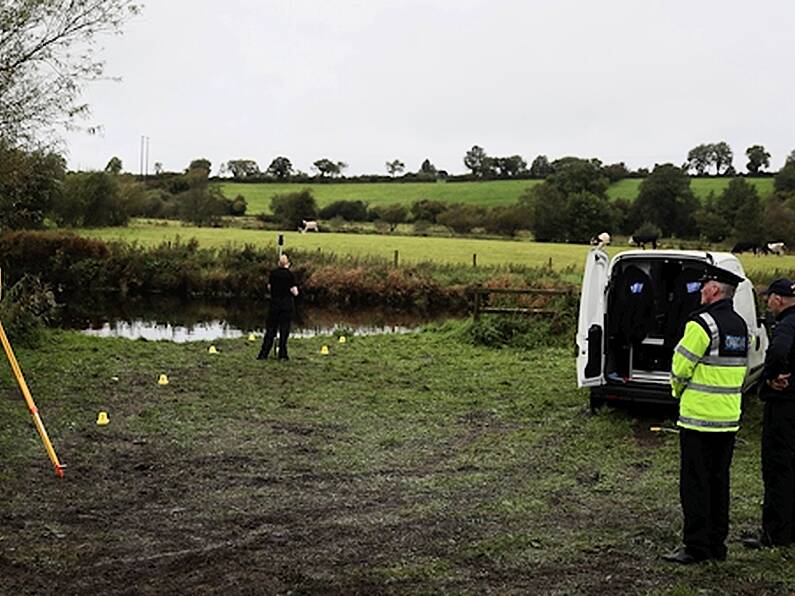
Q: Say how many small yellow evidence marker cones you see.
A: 6